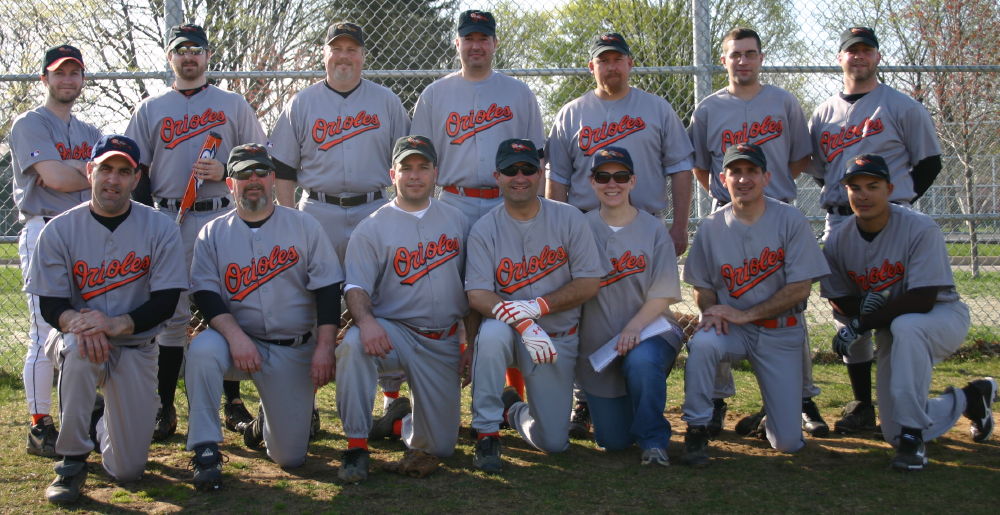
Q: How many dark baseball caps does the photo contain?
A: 13